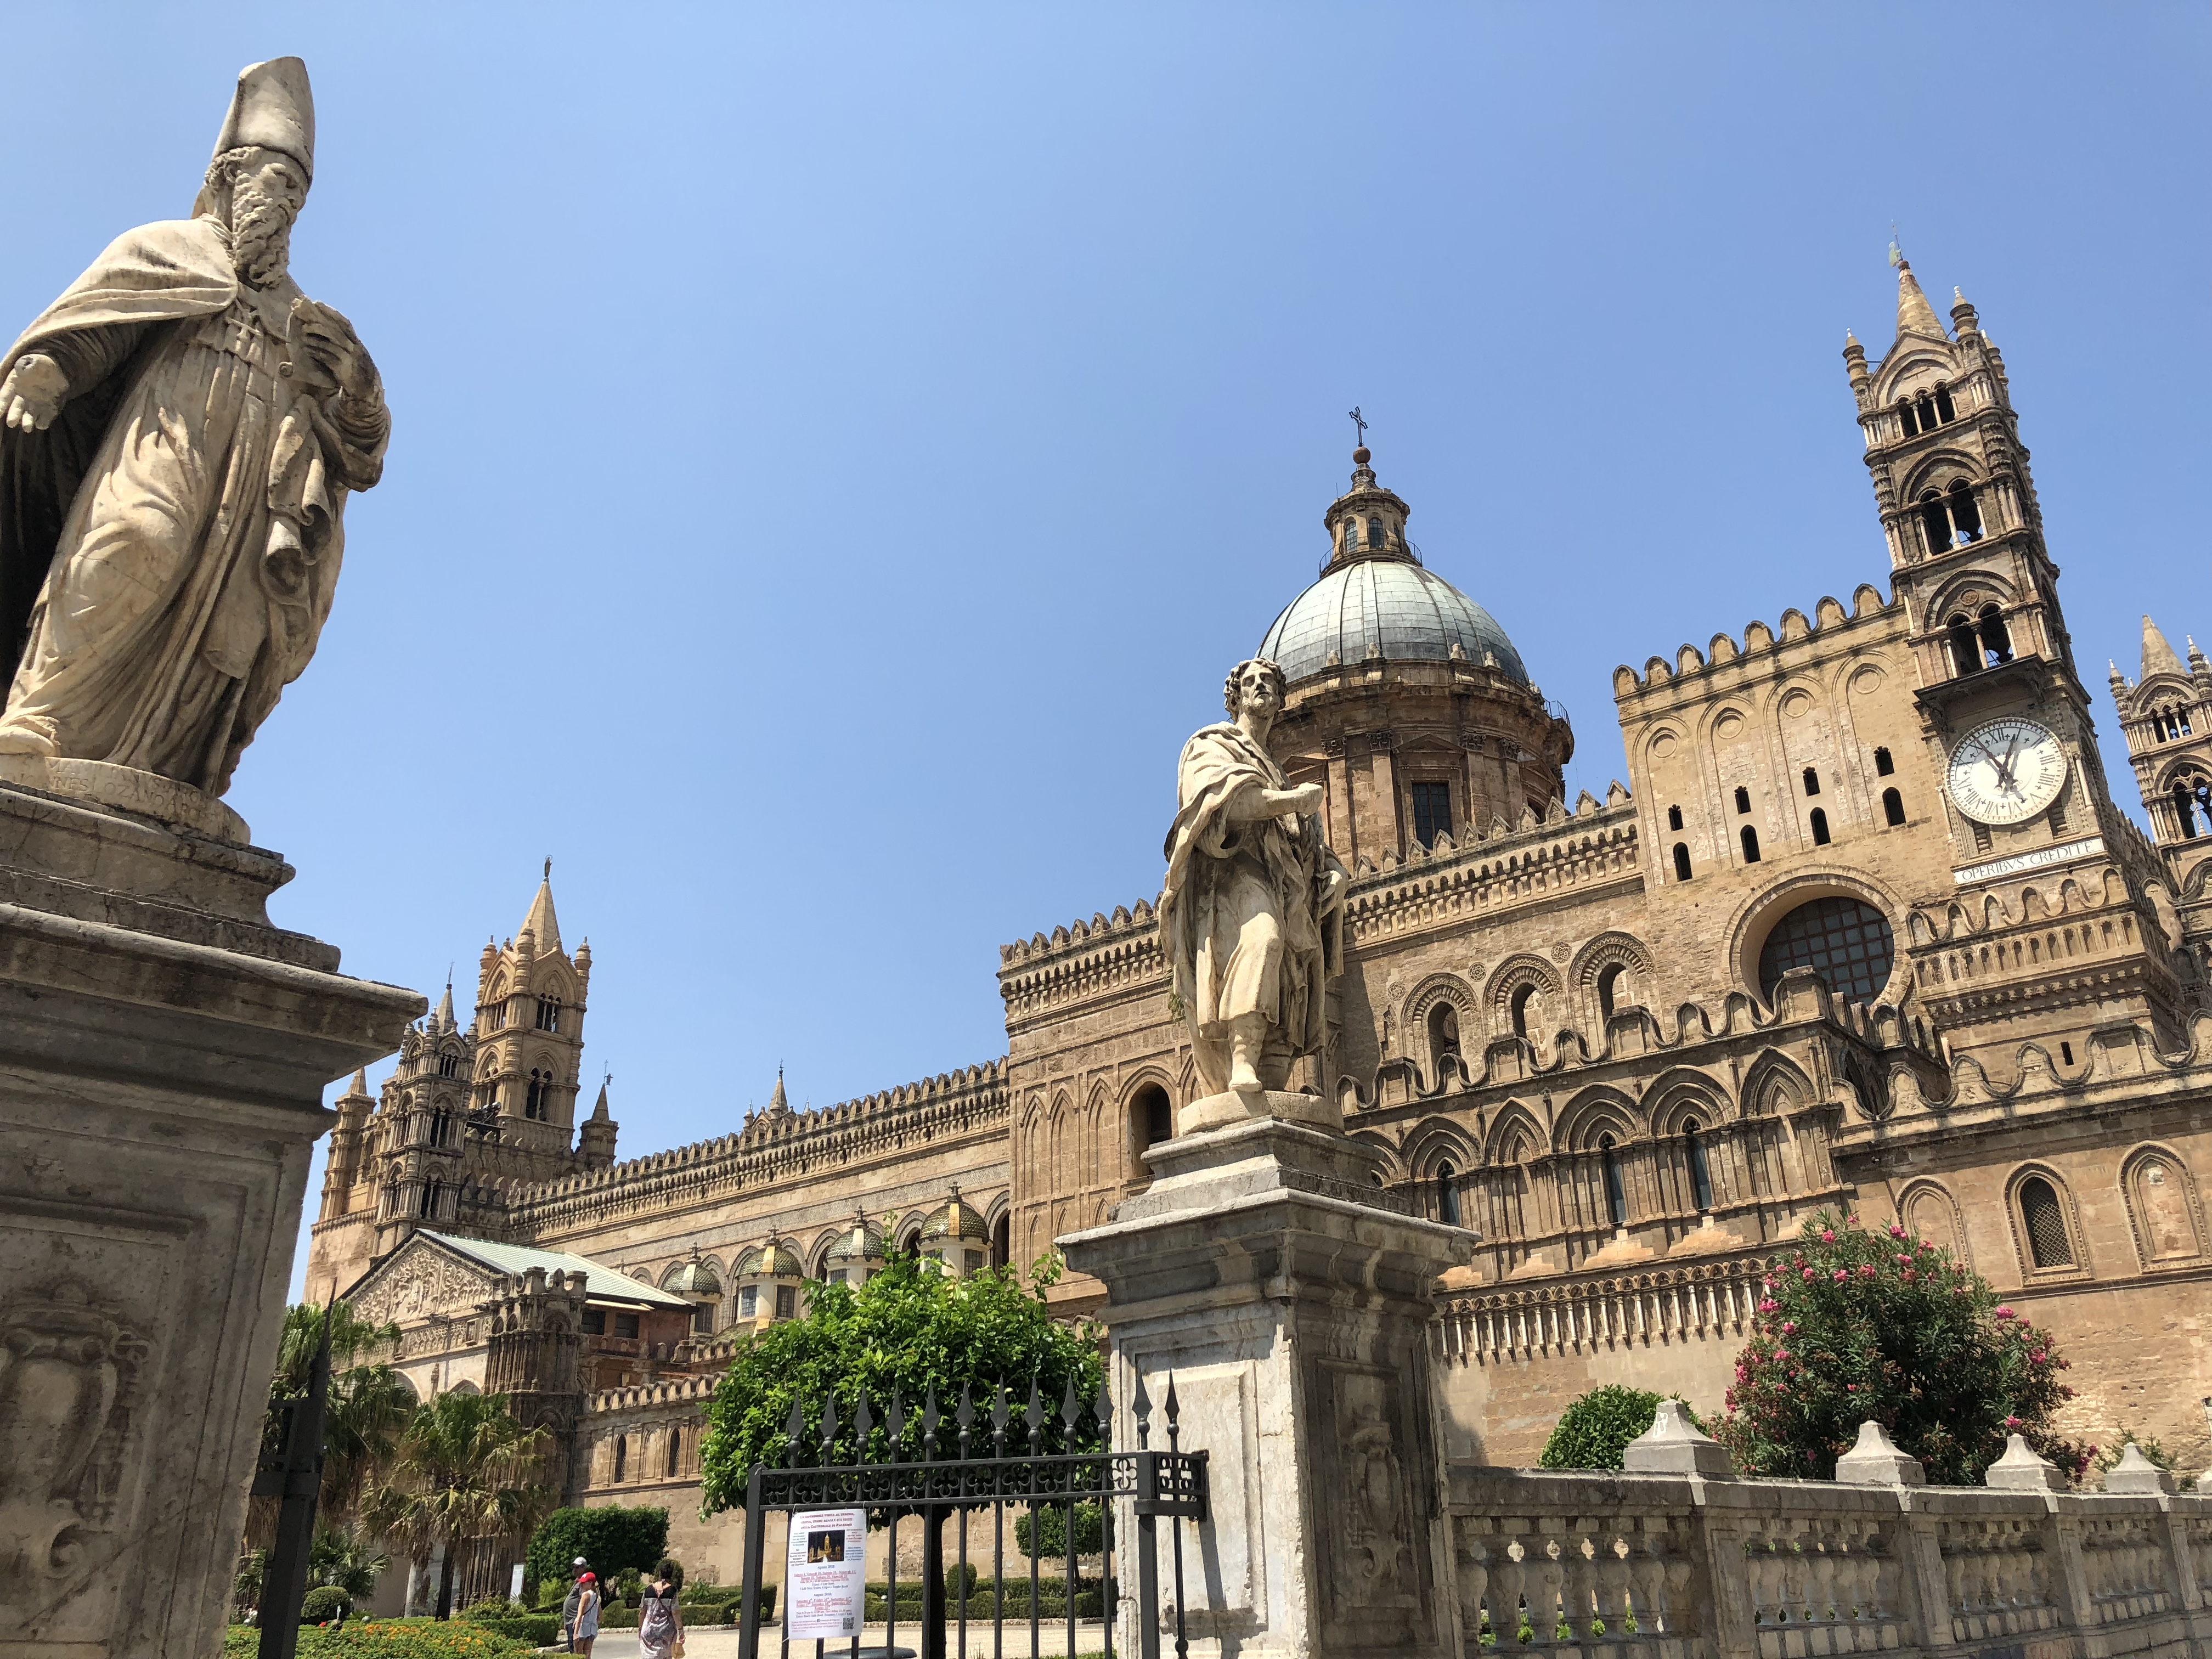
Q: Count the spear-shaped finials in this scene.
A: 12